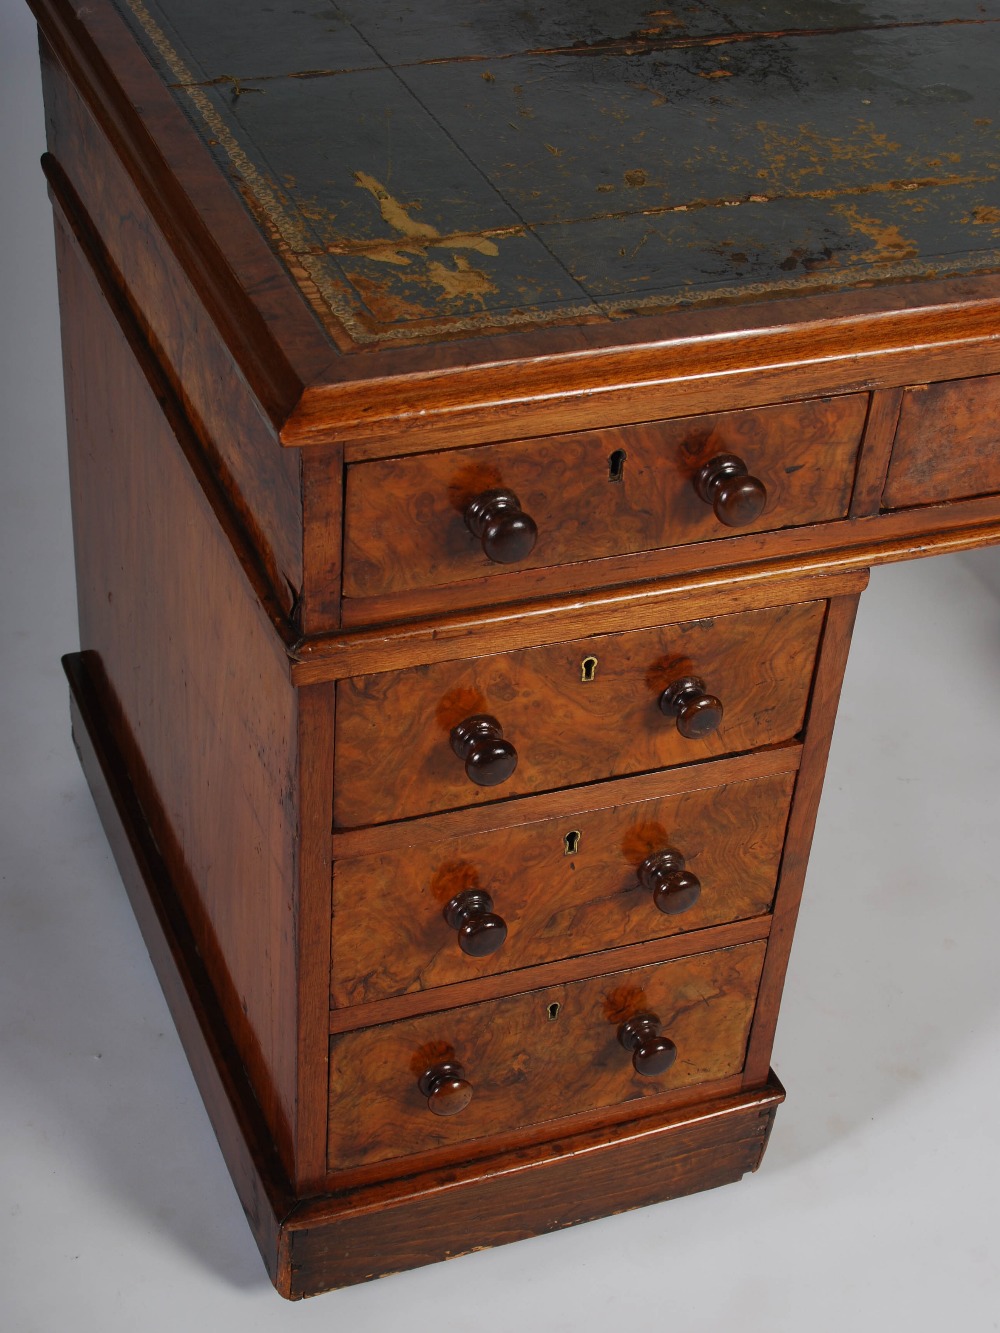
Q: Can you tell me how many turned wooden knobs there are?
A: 8